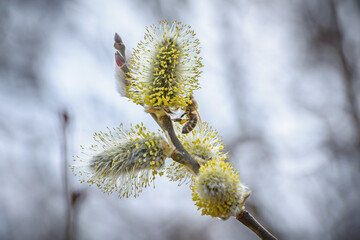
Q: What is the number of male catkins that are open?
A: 4